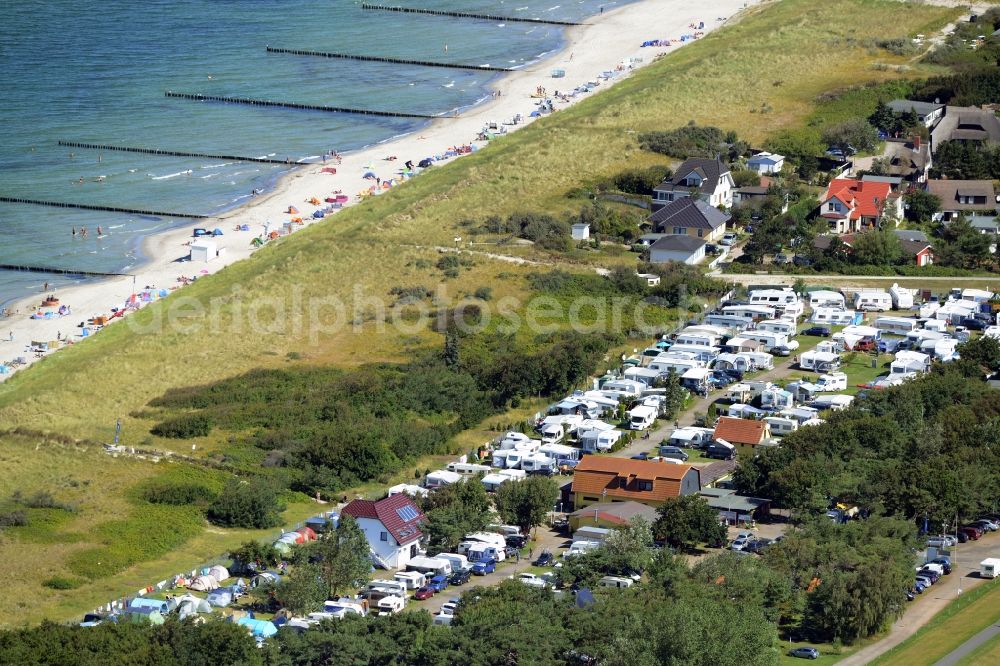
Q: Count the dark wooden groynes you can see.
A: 6